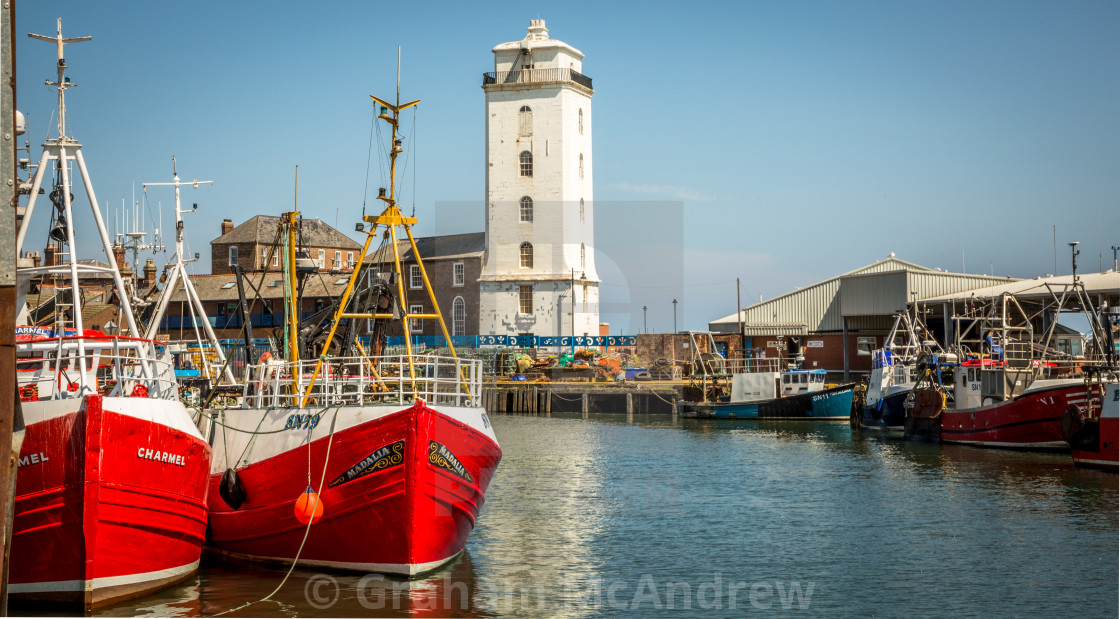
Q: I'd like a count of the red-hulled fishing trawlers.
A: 4